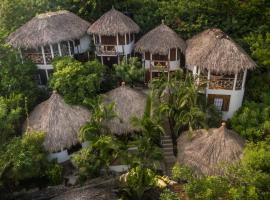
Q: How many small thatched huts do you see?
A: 7